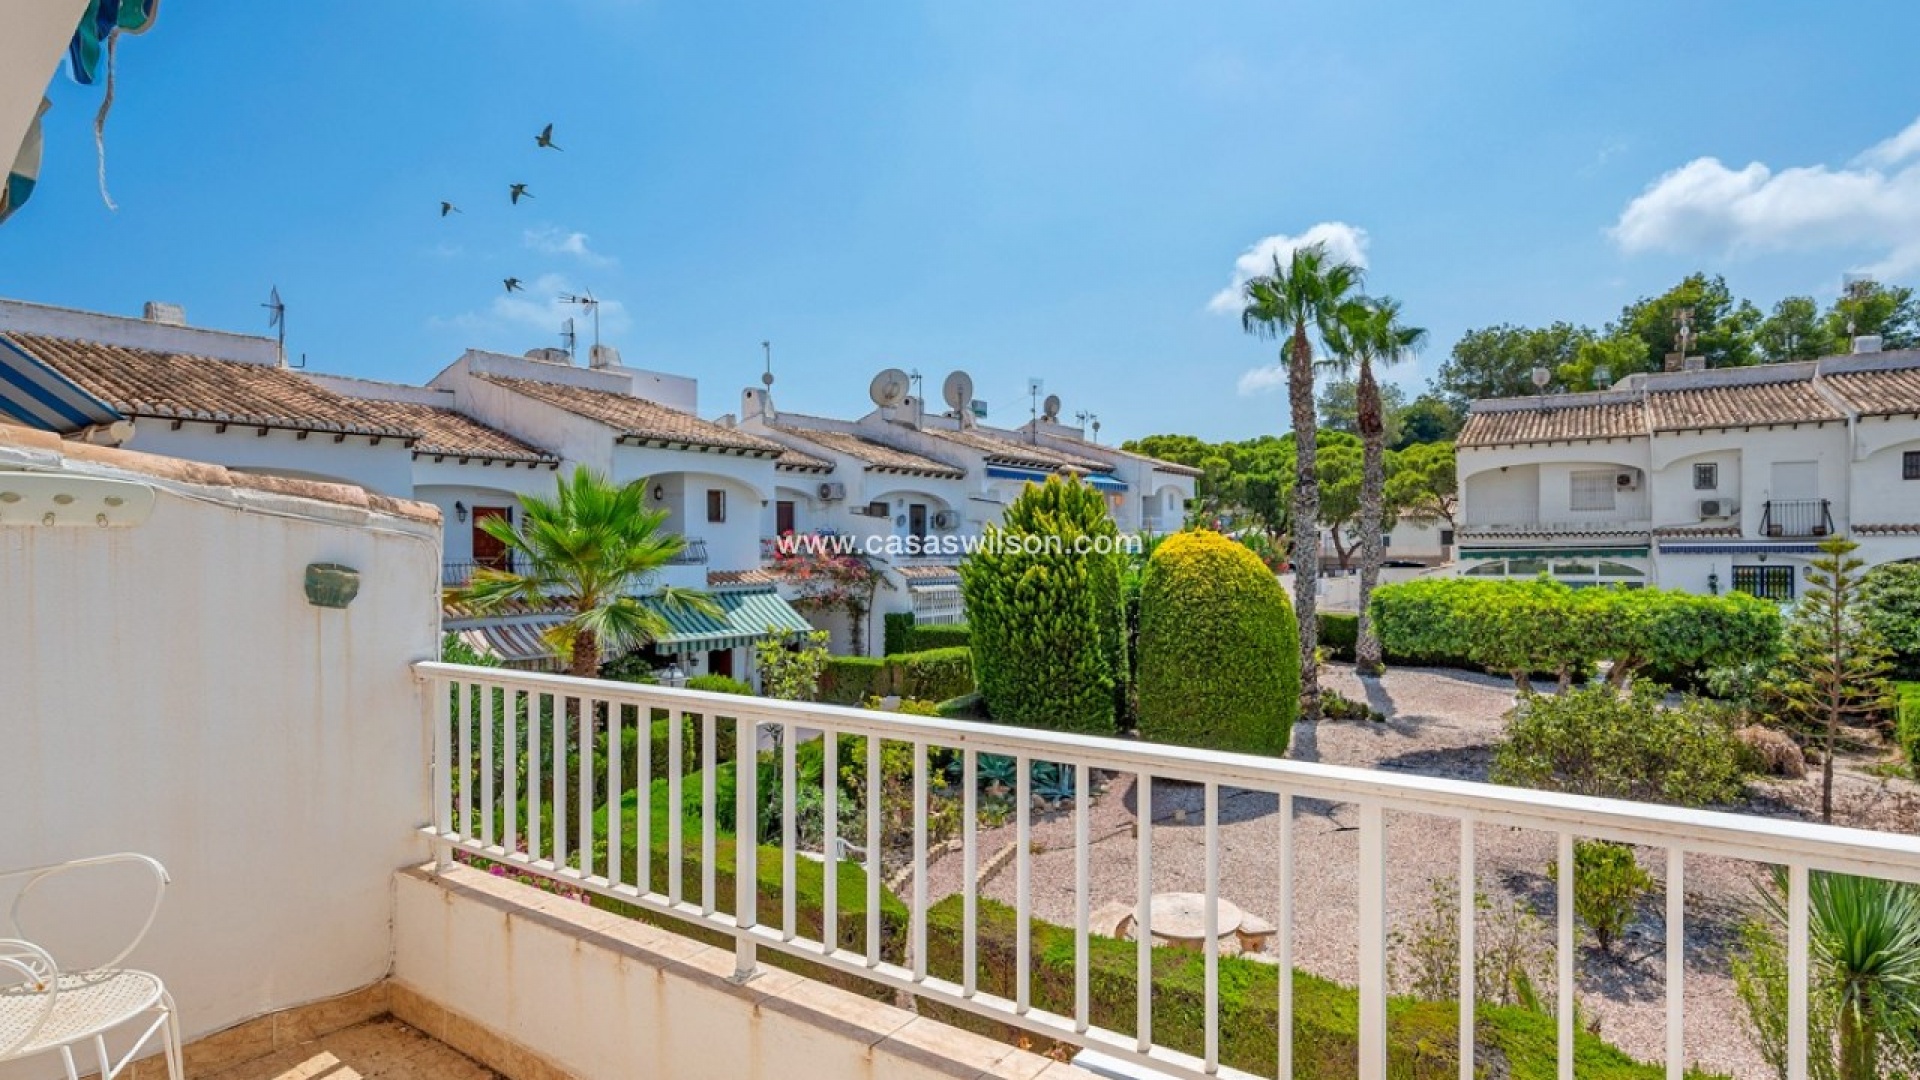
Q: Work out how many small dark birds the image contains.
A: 4